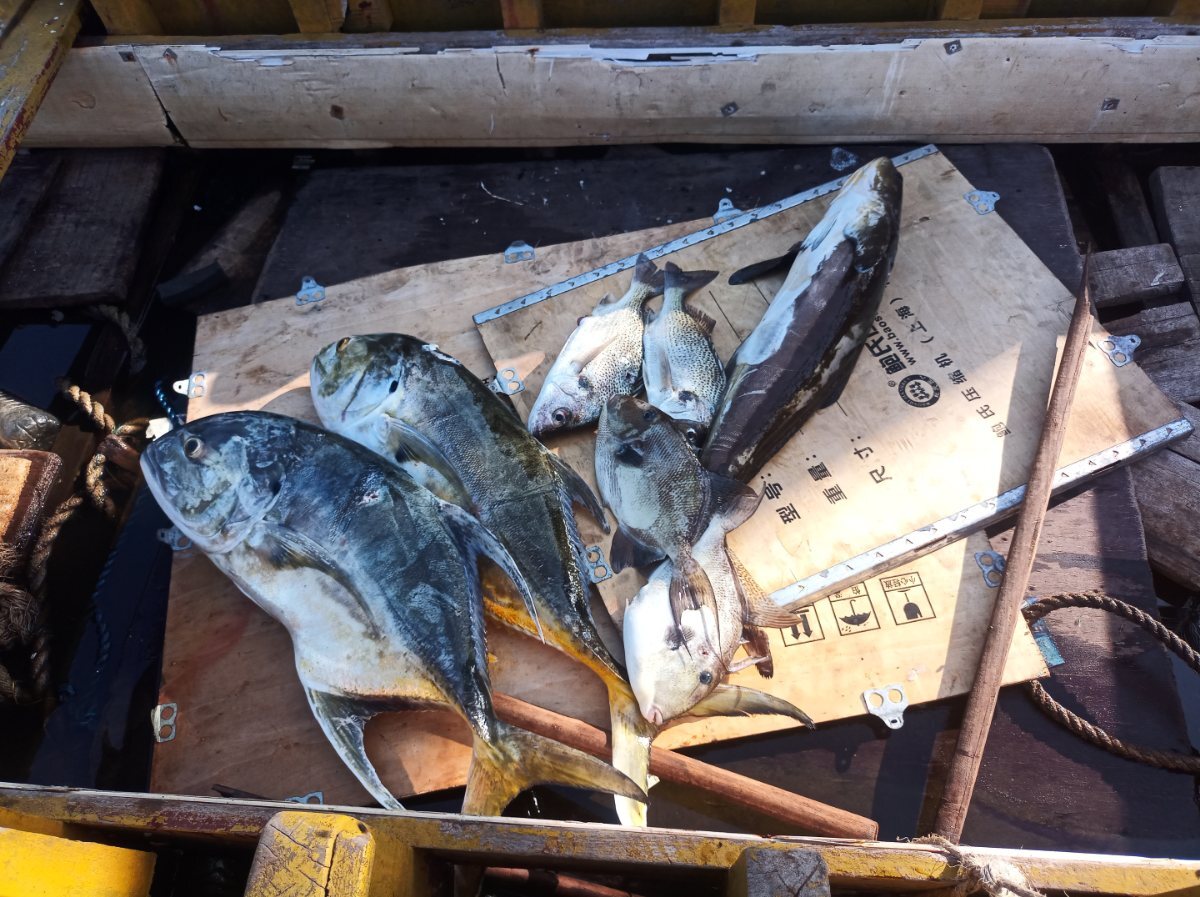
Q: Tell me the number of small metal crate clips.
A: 13